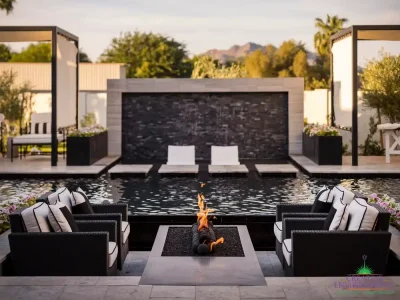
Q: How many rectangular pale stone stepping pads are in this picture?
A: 4